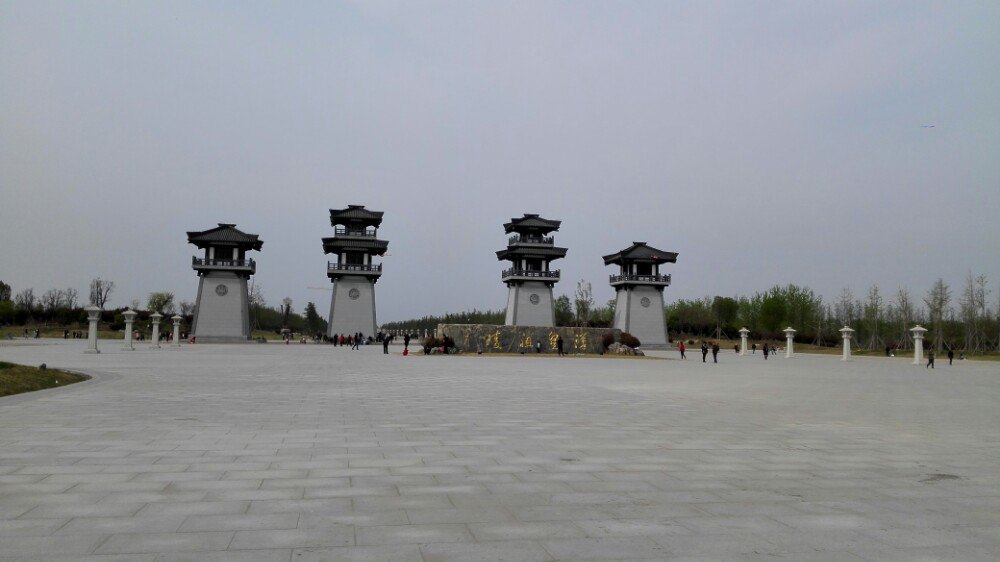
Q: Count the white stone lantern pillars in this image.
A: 8